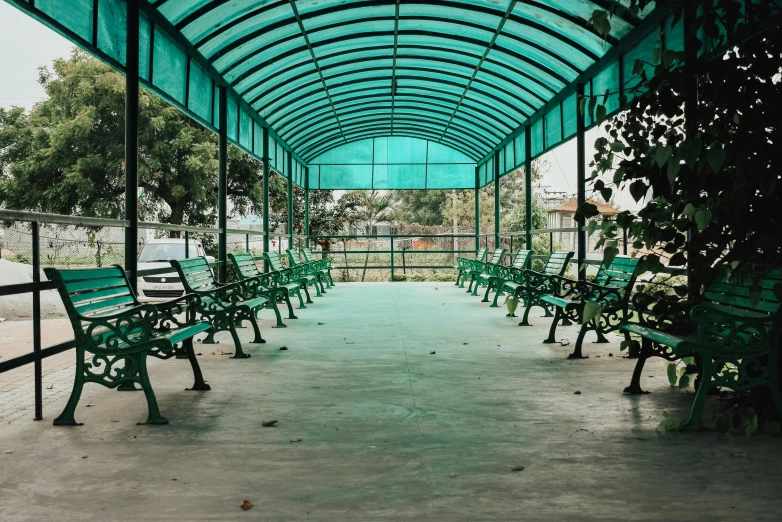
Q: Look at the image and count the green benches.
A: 12